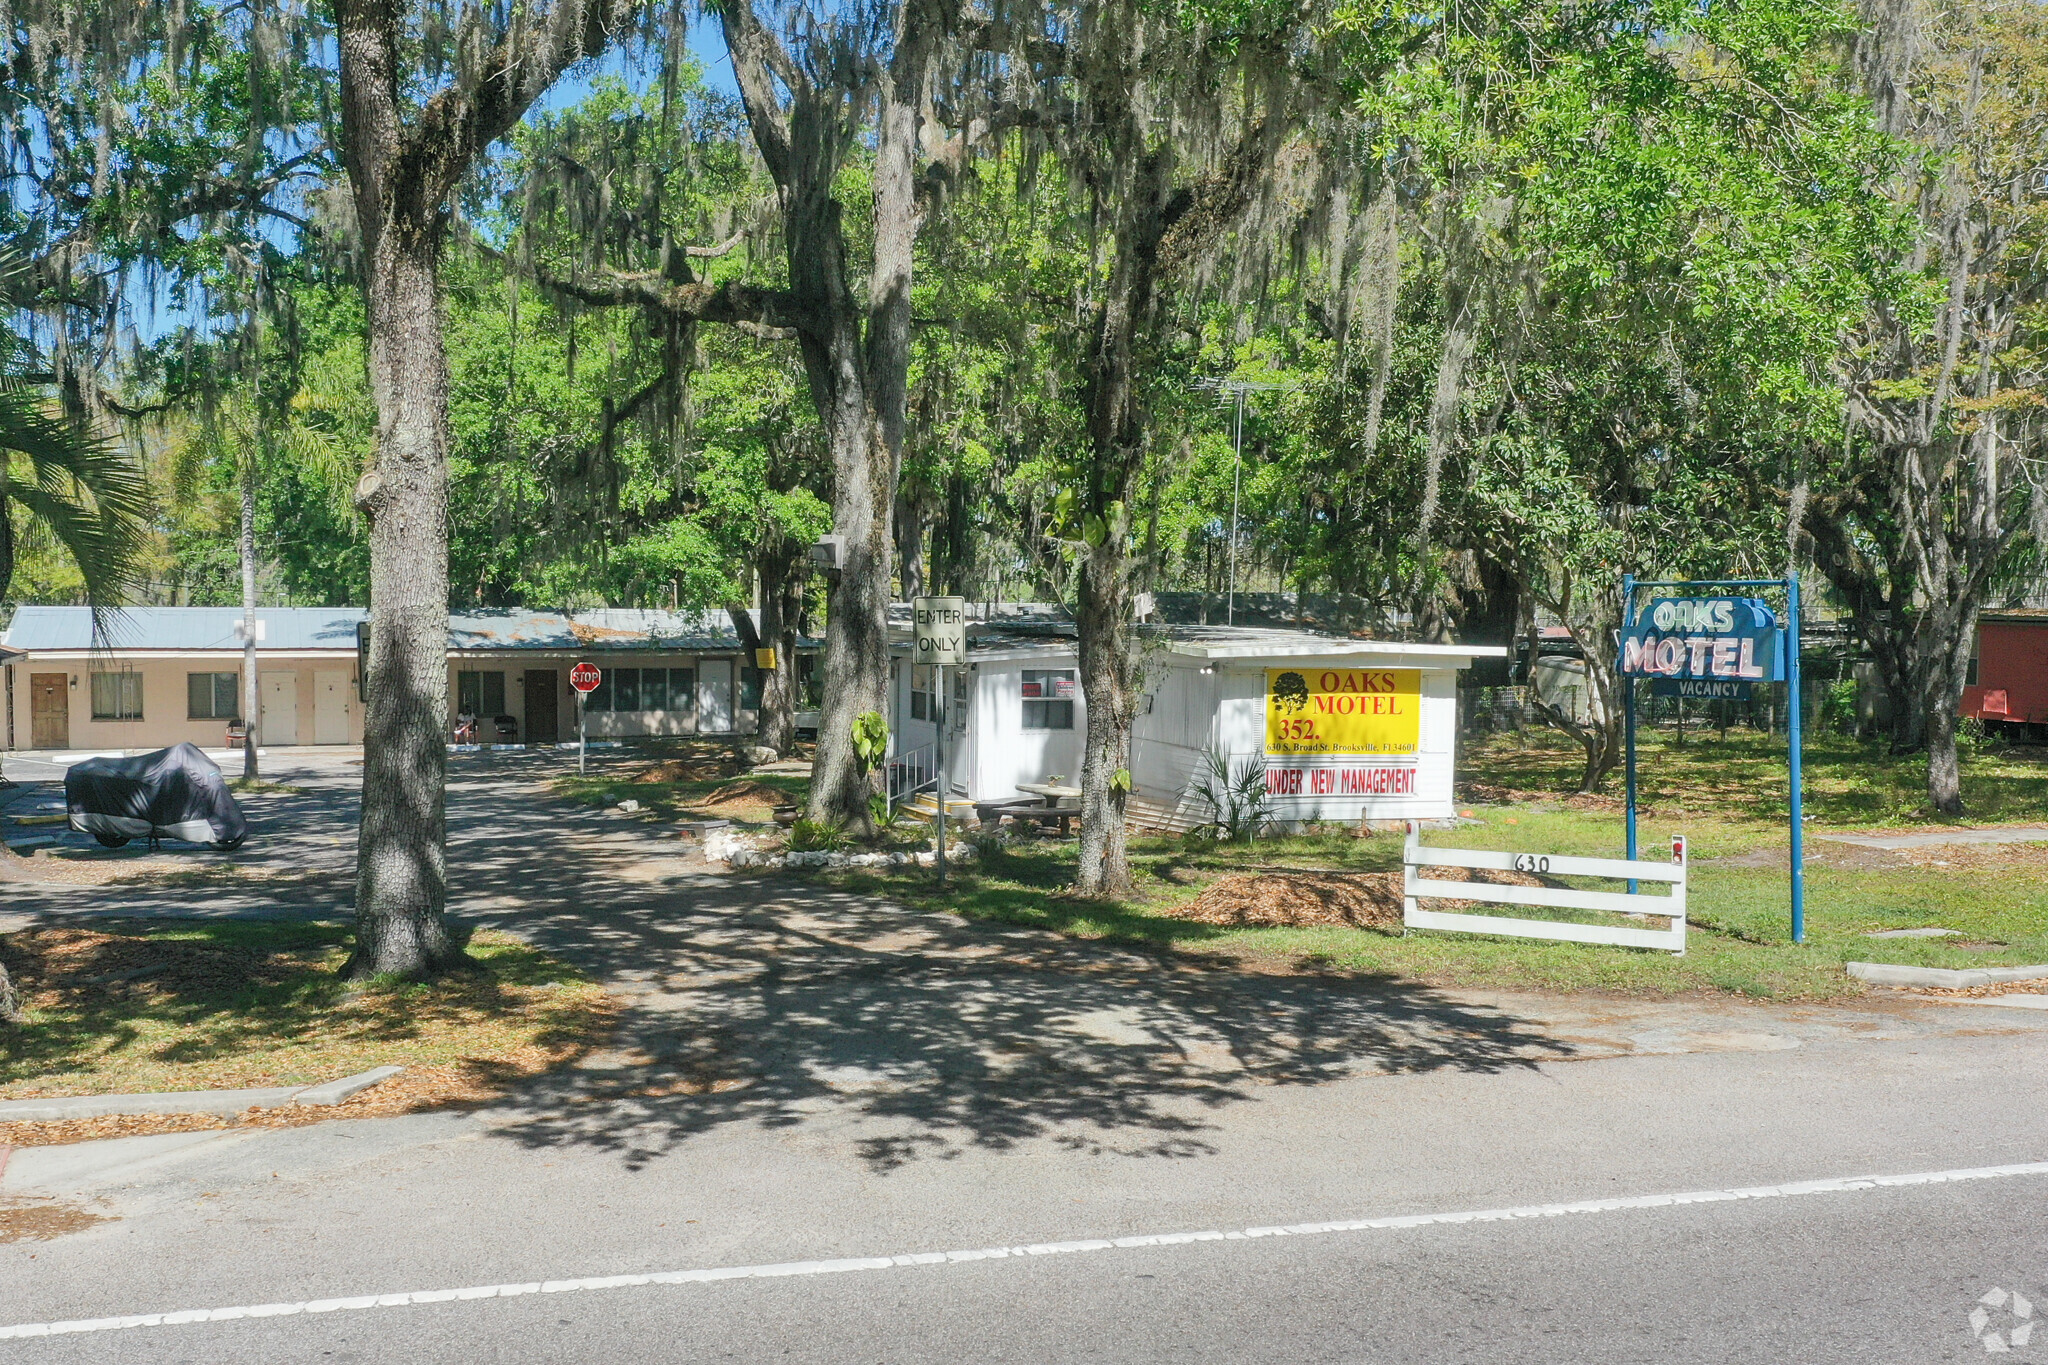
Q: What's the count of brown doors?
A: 2